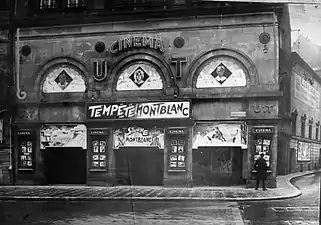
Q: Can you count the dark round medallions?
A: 4